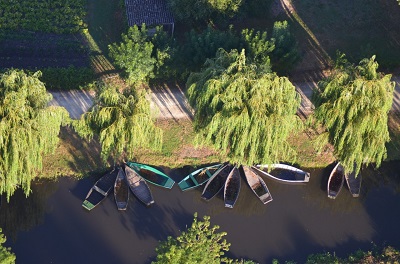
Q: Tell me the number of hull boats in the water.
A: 11